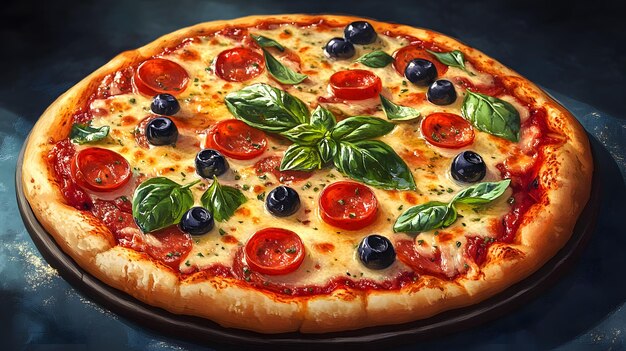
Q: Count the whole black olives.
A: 11